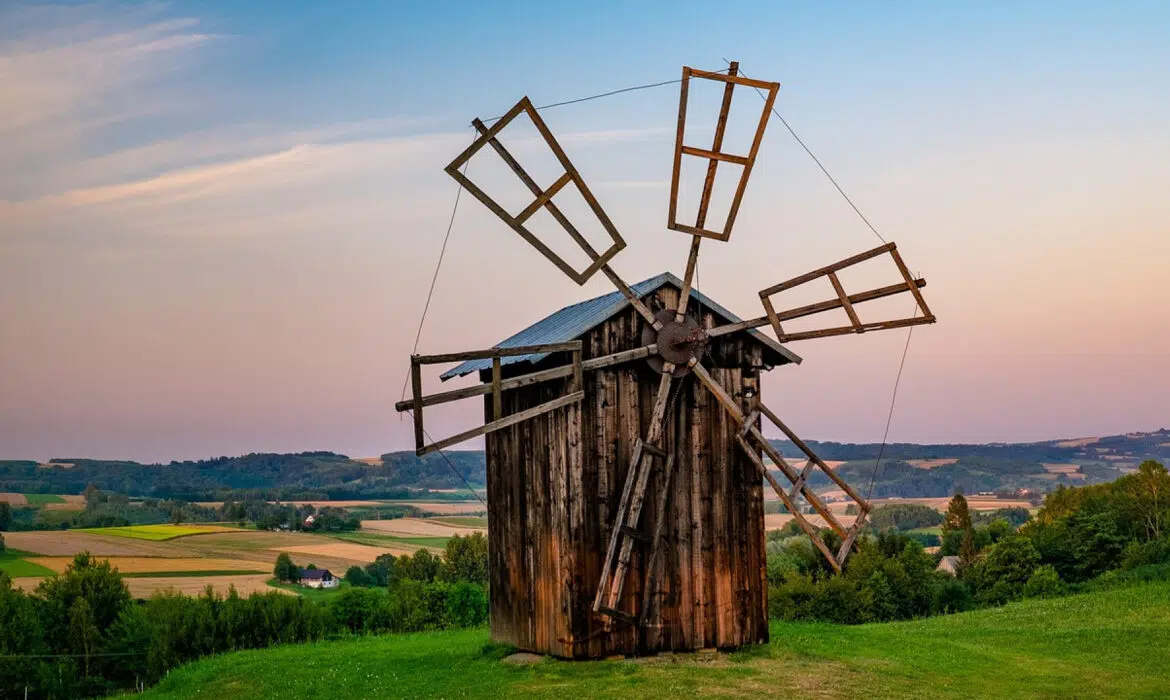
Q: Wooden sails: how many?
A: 6